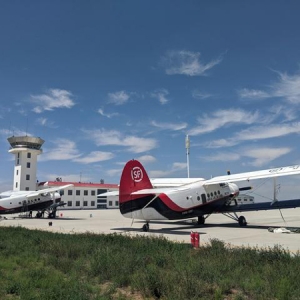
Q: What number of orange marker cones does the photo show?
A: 0